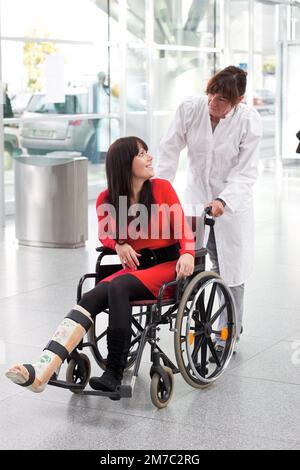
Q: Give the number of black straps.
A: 3